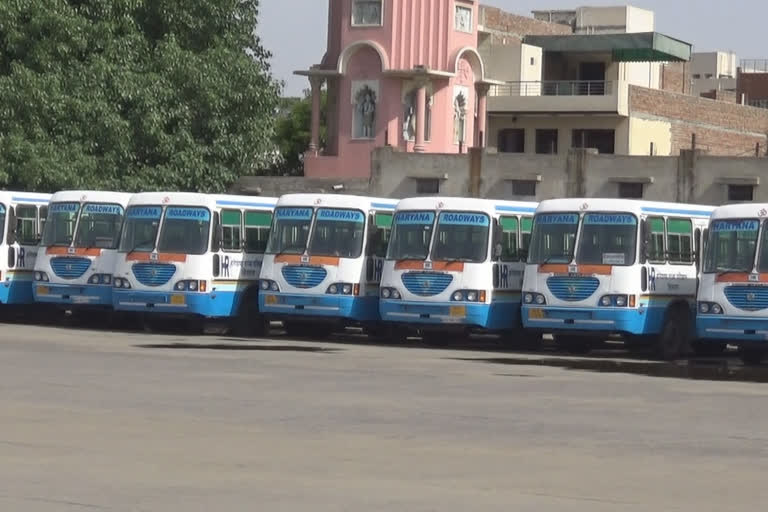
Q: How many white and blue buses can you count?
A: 7